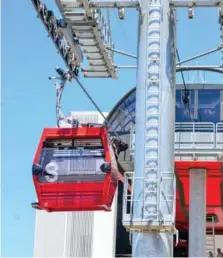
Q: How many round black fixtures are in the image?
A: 2